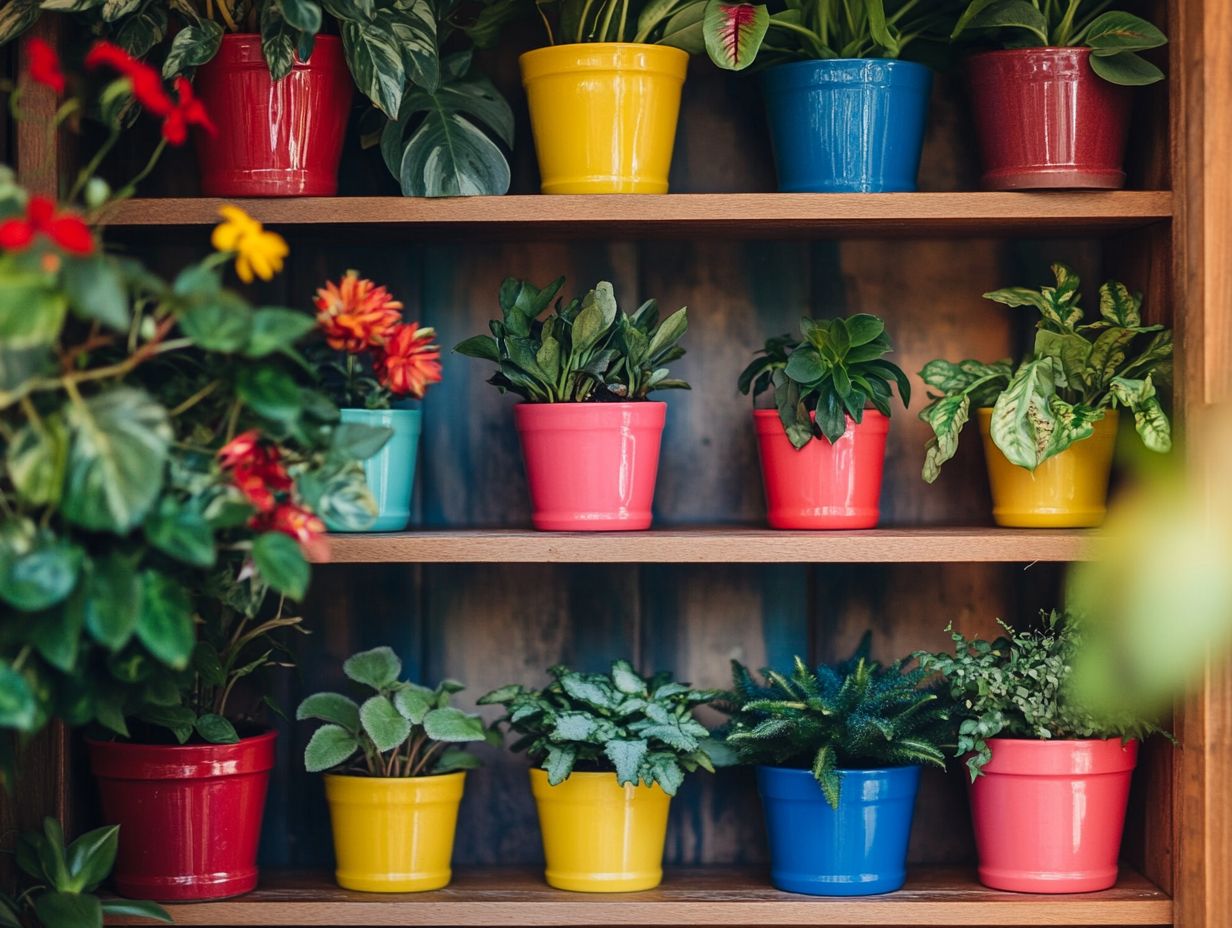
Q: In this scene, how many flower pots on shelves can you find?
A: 13